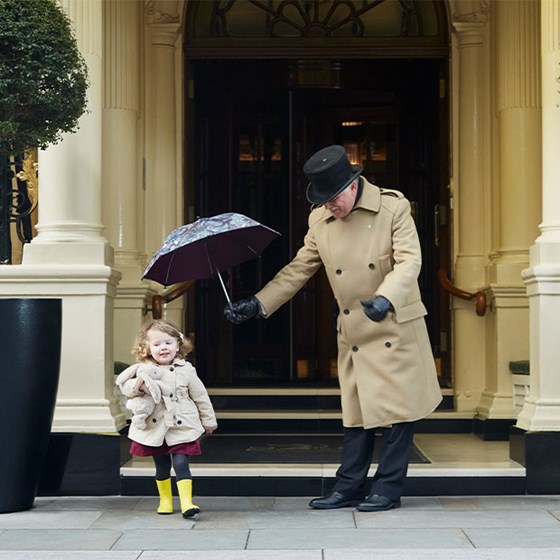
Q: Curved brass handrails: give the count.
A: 2